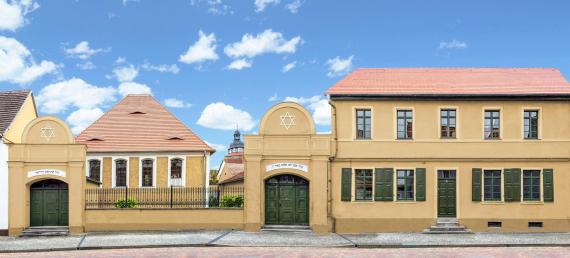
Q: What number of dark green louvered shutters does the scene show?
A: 8